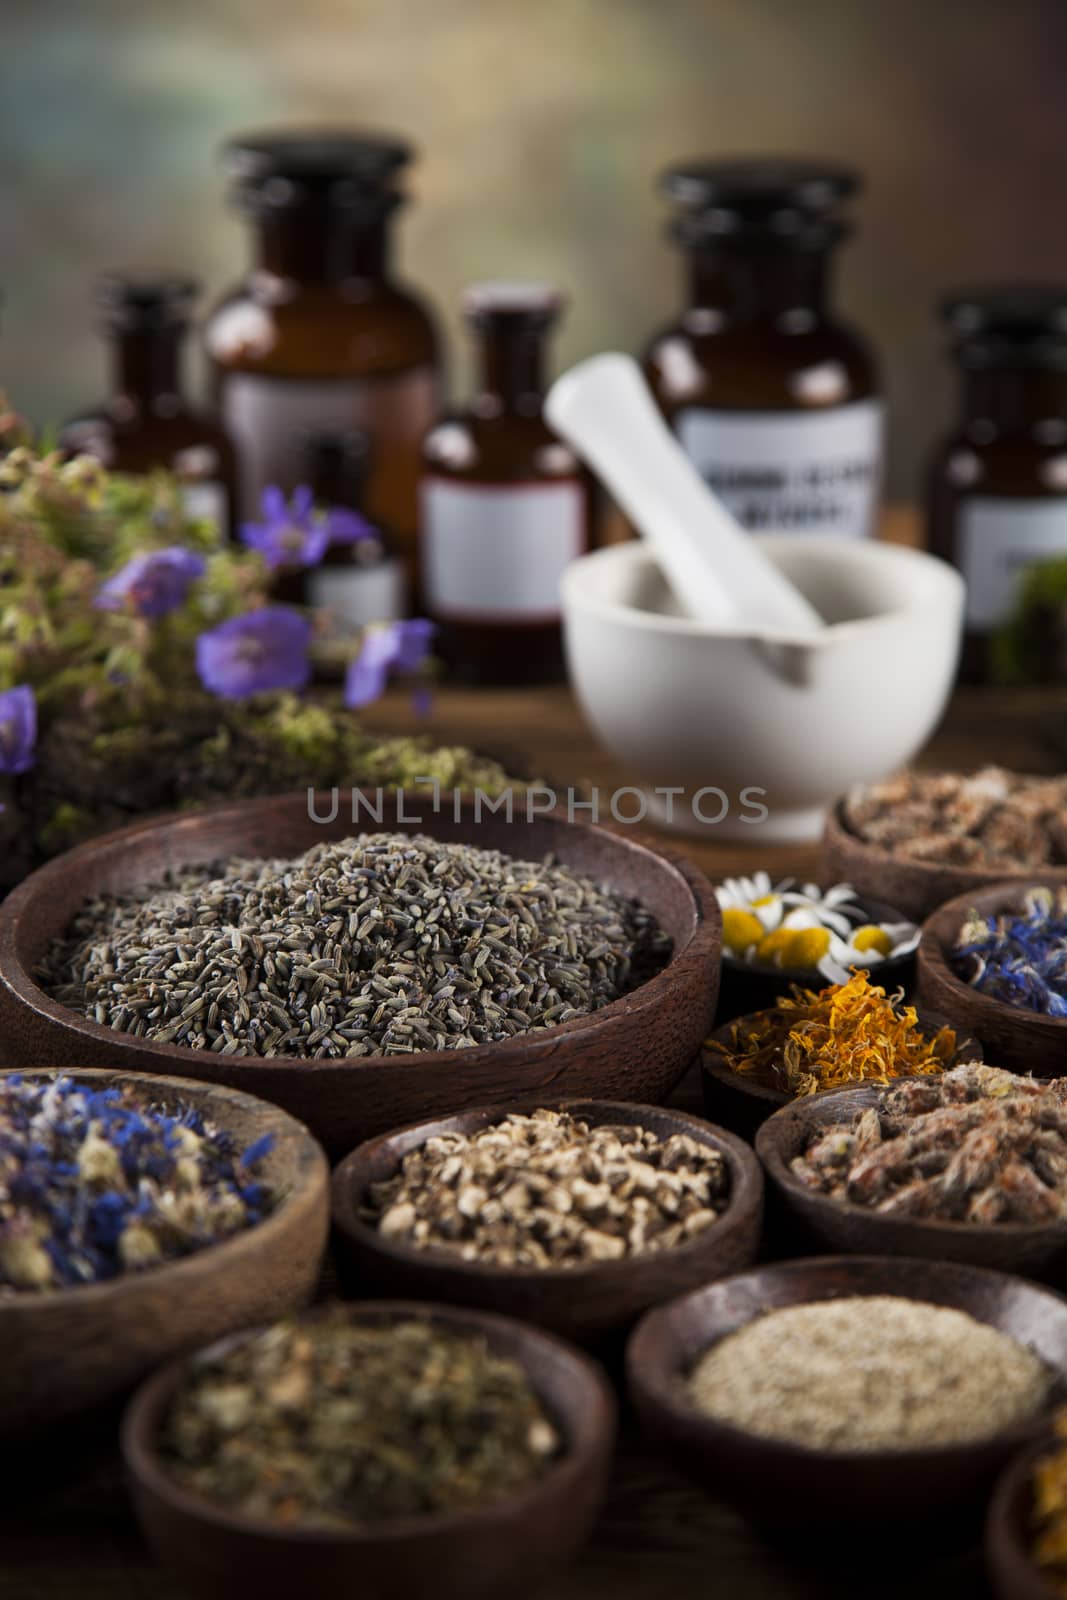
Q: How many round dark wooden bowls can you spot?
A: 11